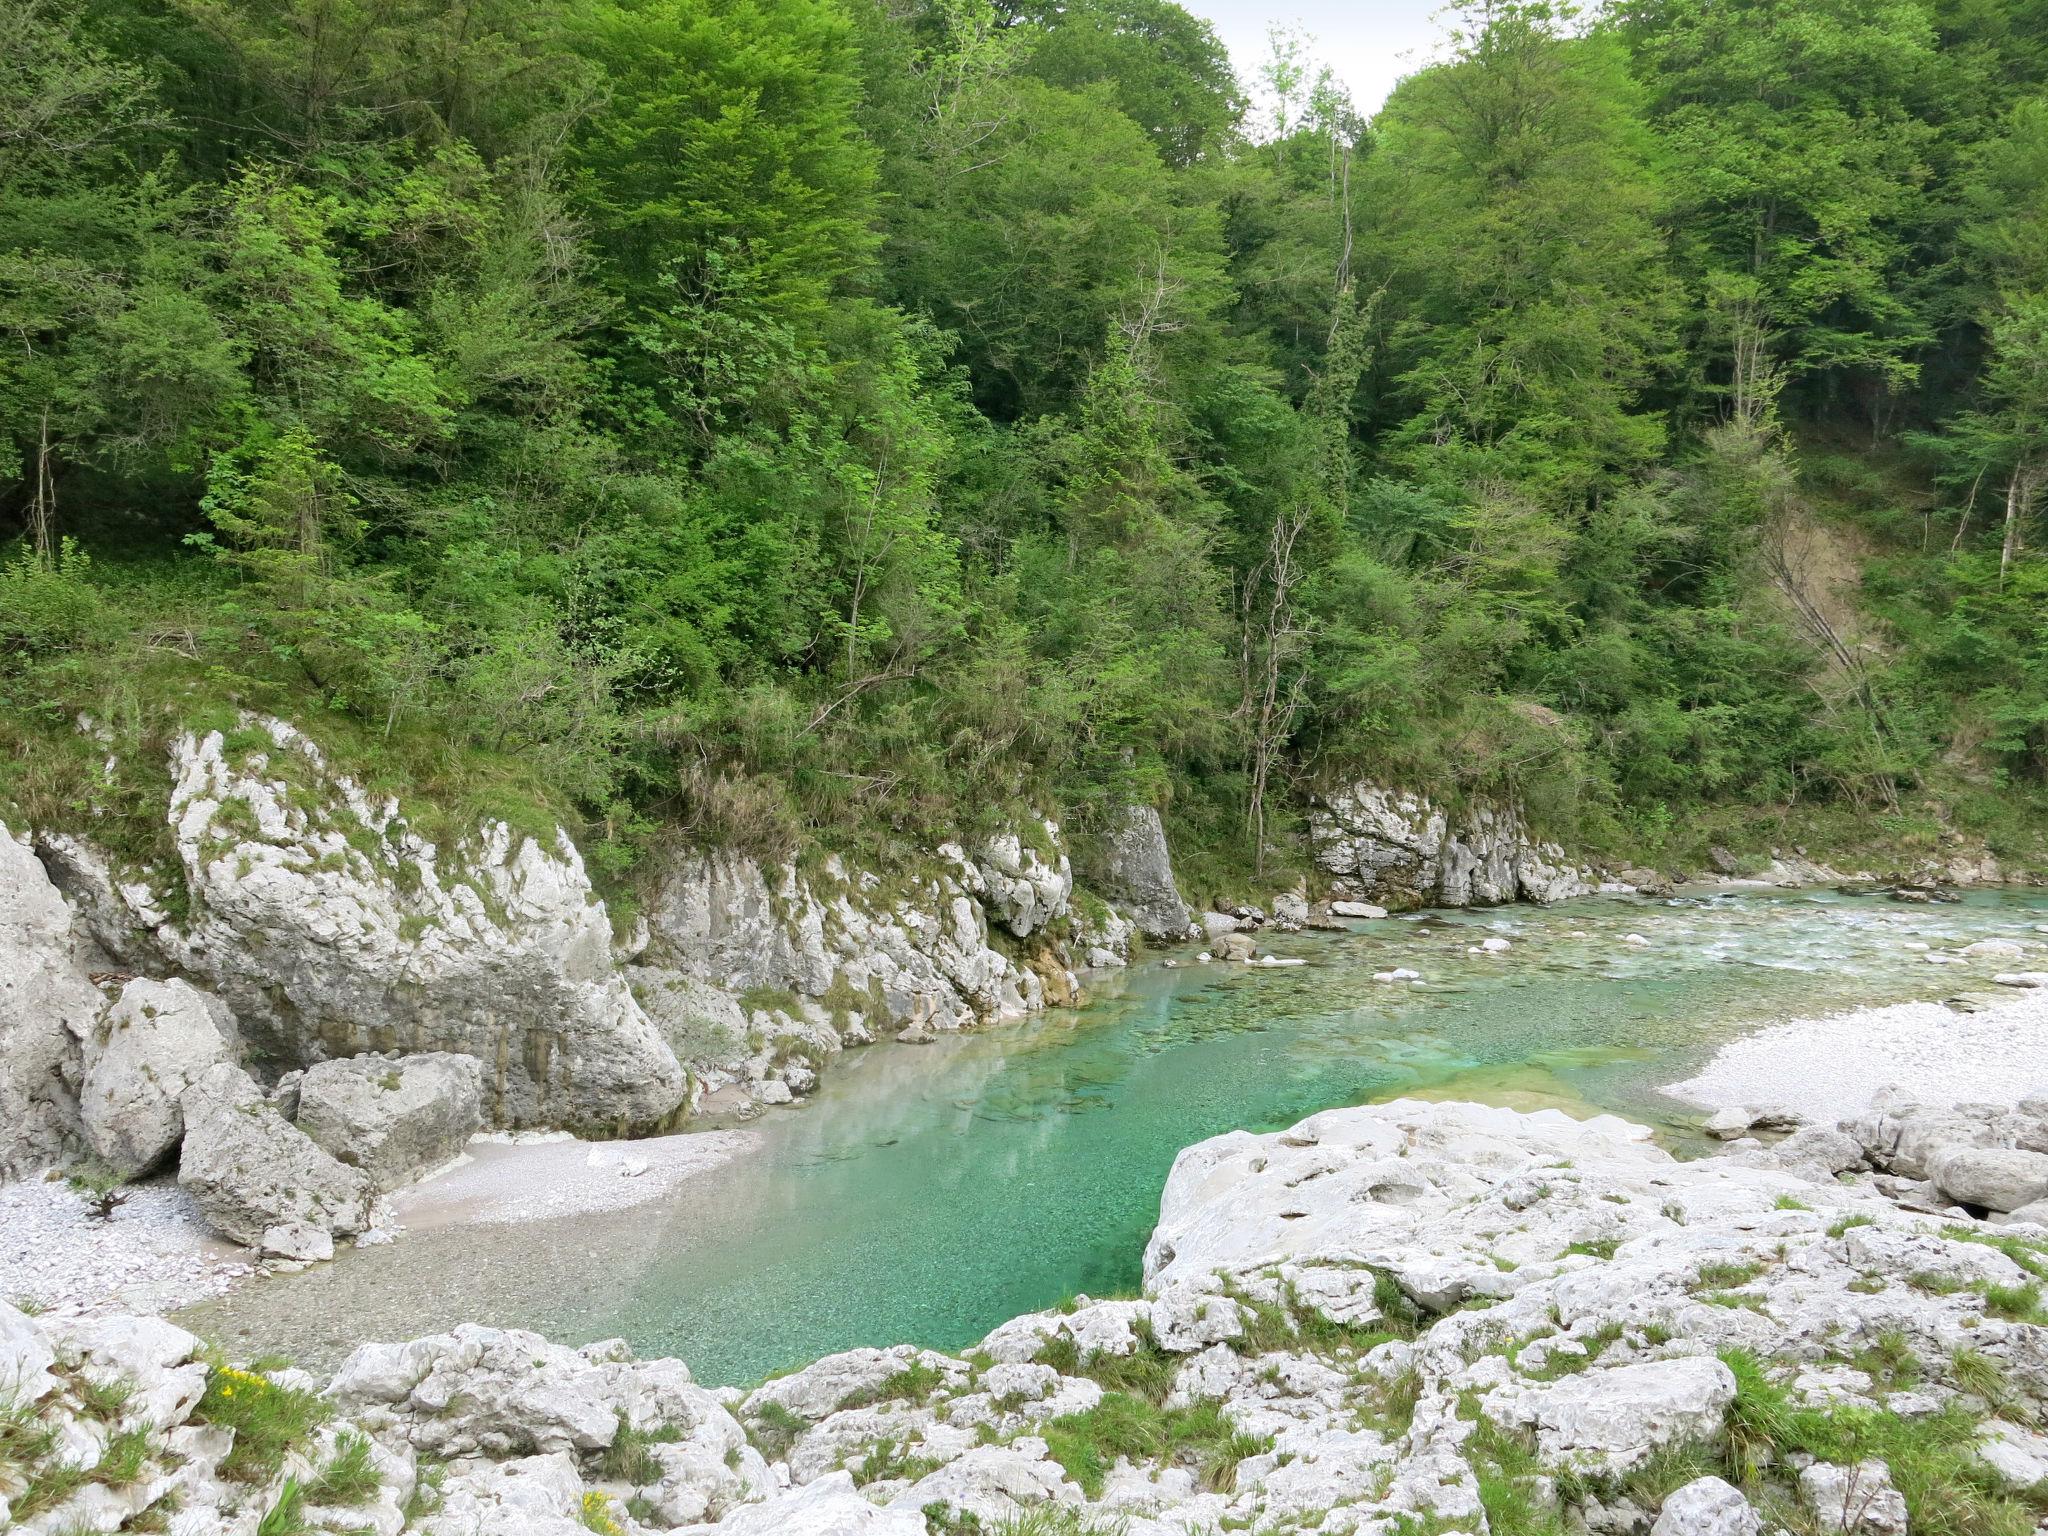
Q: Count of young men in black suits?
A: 0